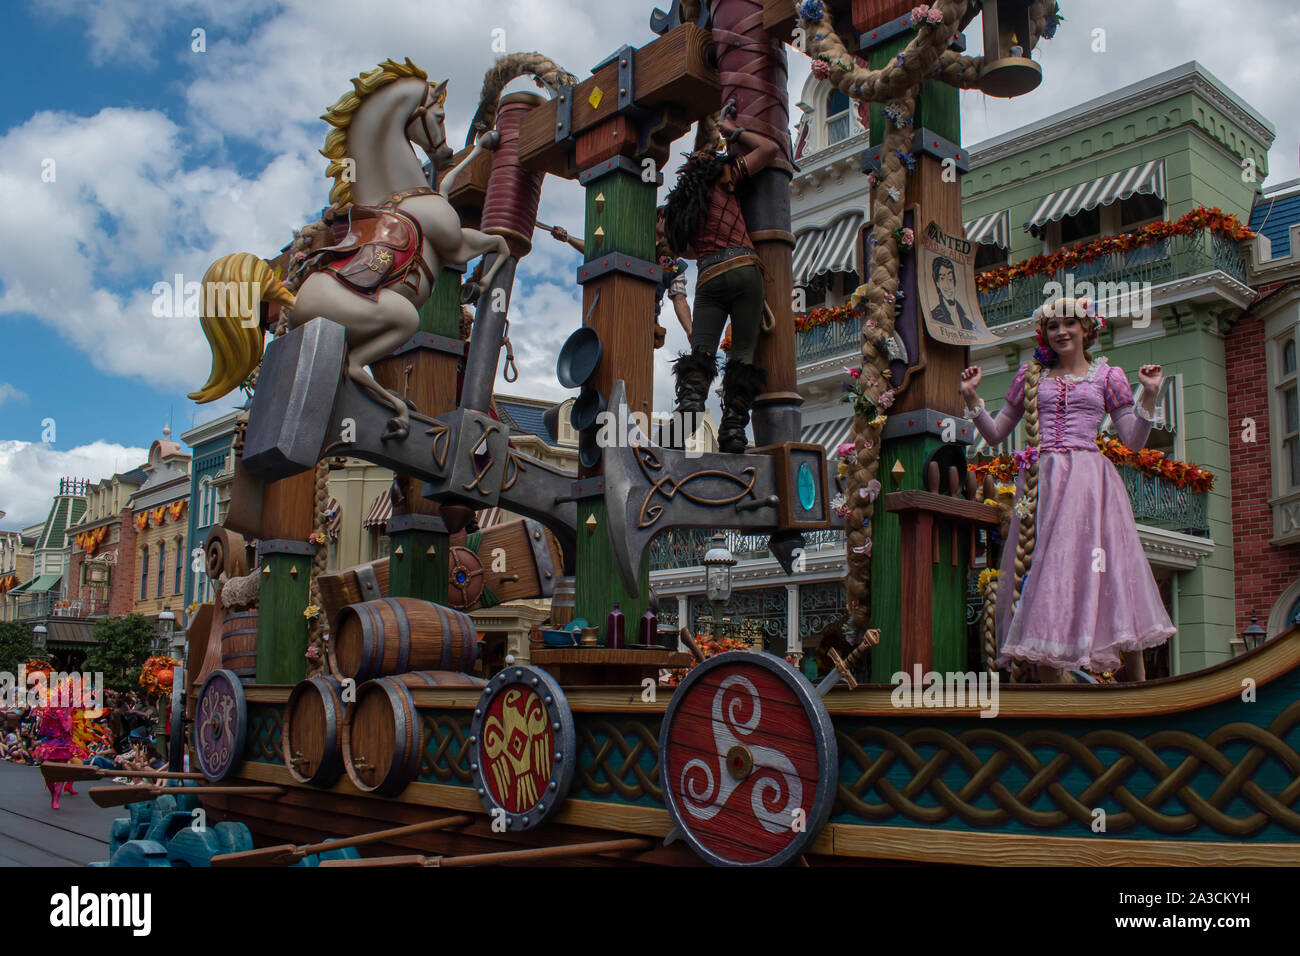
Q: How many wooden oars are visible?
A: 4